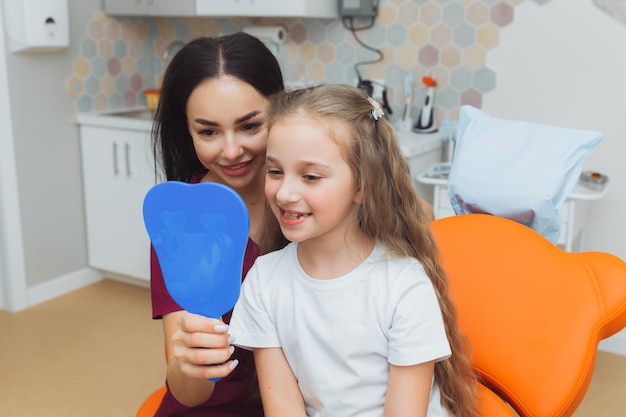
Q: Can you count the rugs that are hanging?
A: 0